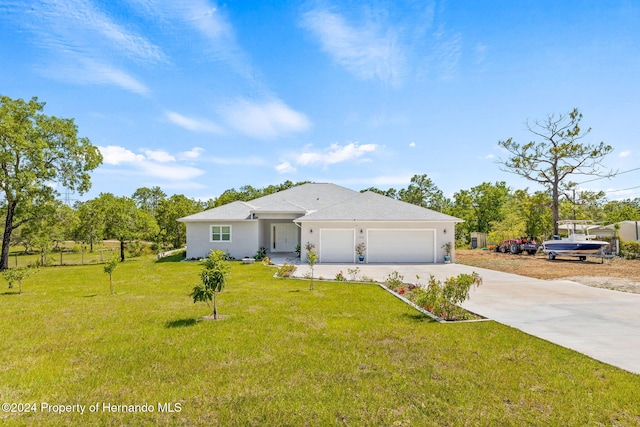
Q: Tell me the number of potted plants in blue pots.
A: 2